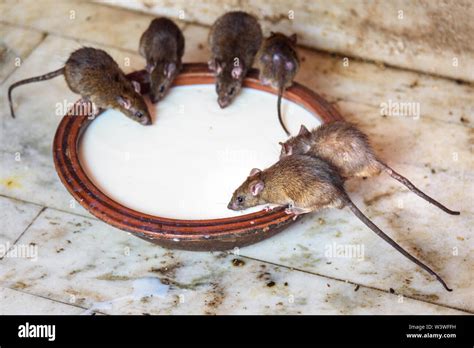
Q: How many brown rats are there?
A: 6